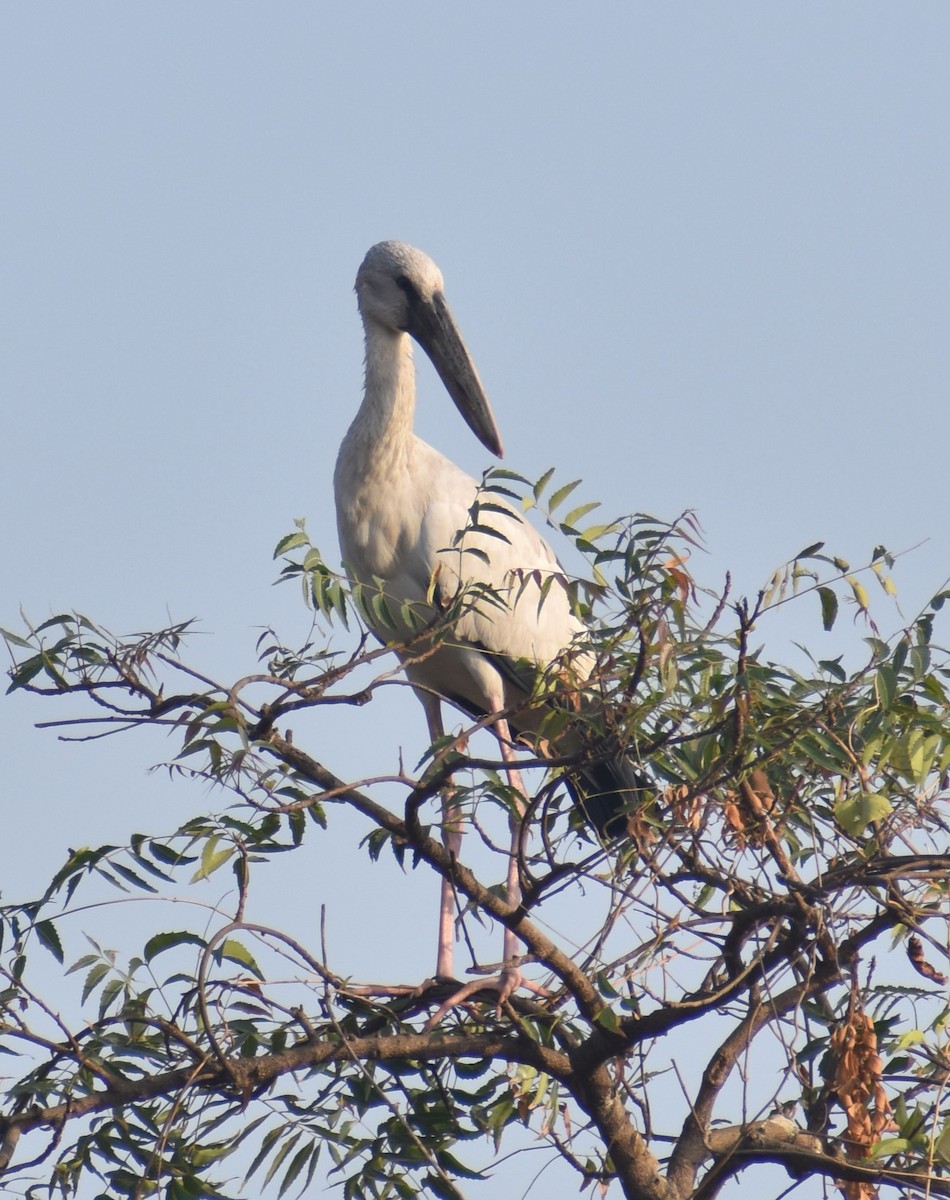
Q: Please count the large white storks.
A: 1